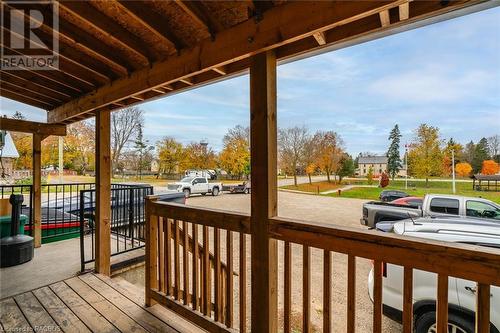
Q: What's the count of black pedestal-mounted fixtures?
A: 1